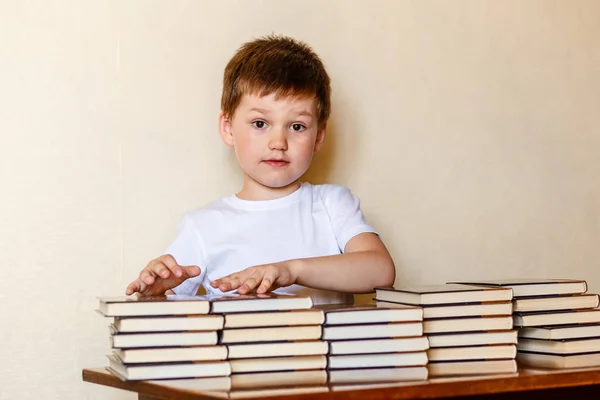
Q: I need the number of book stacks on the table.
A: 5